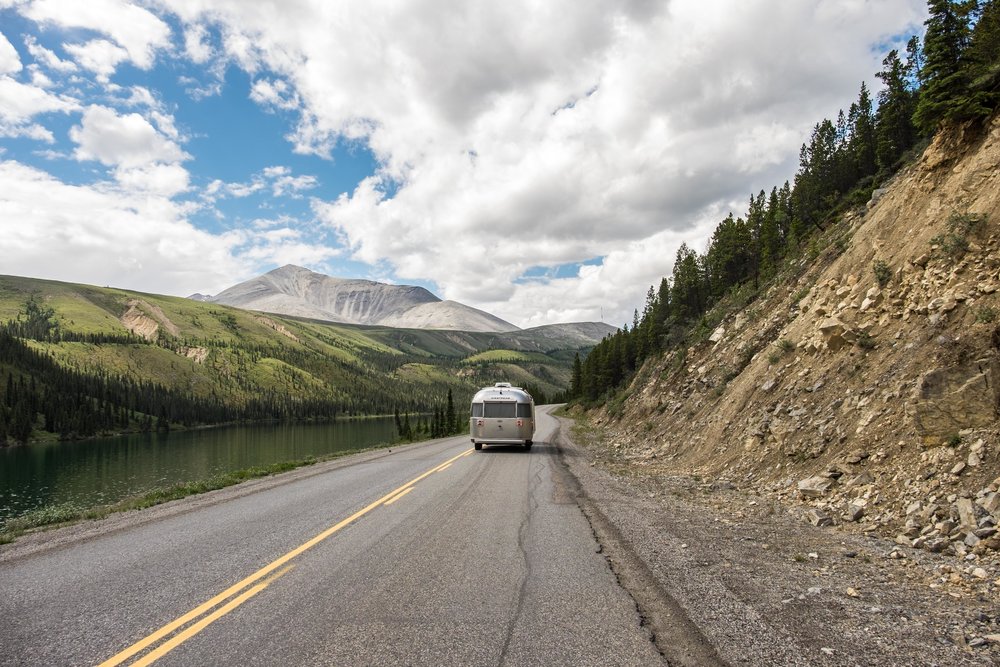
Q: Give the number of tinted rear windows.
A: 3